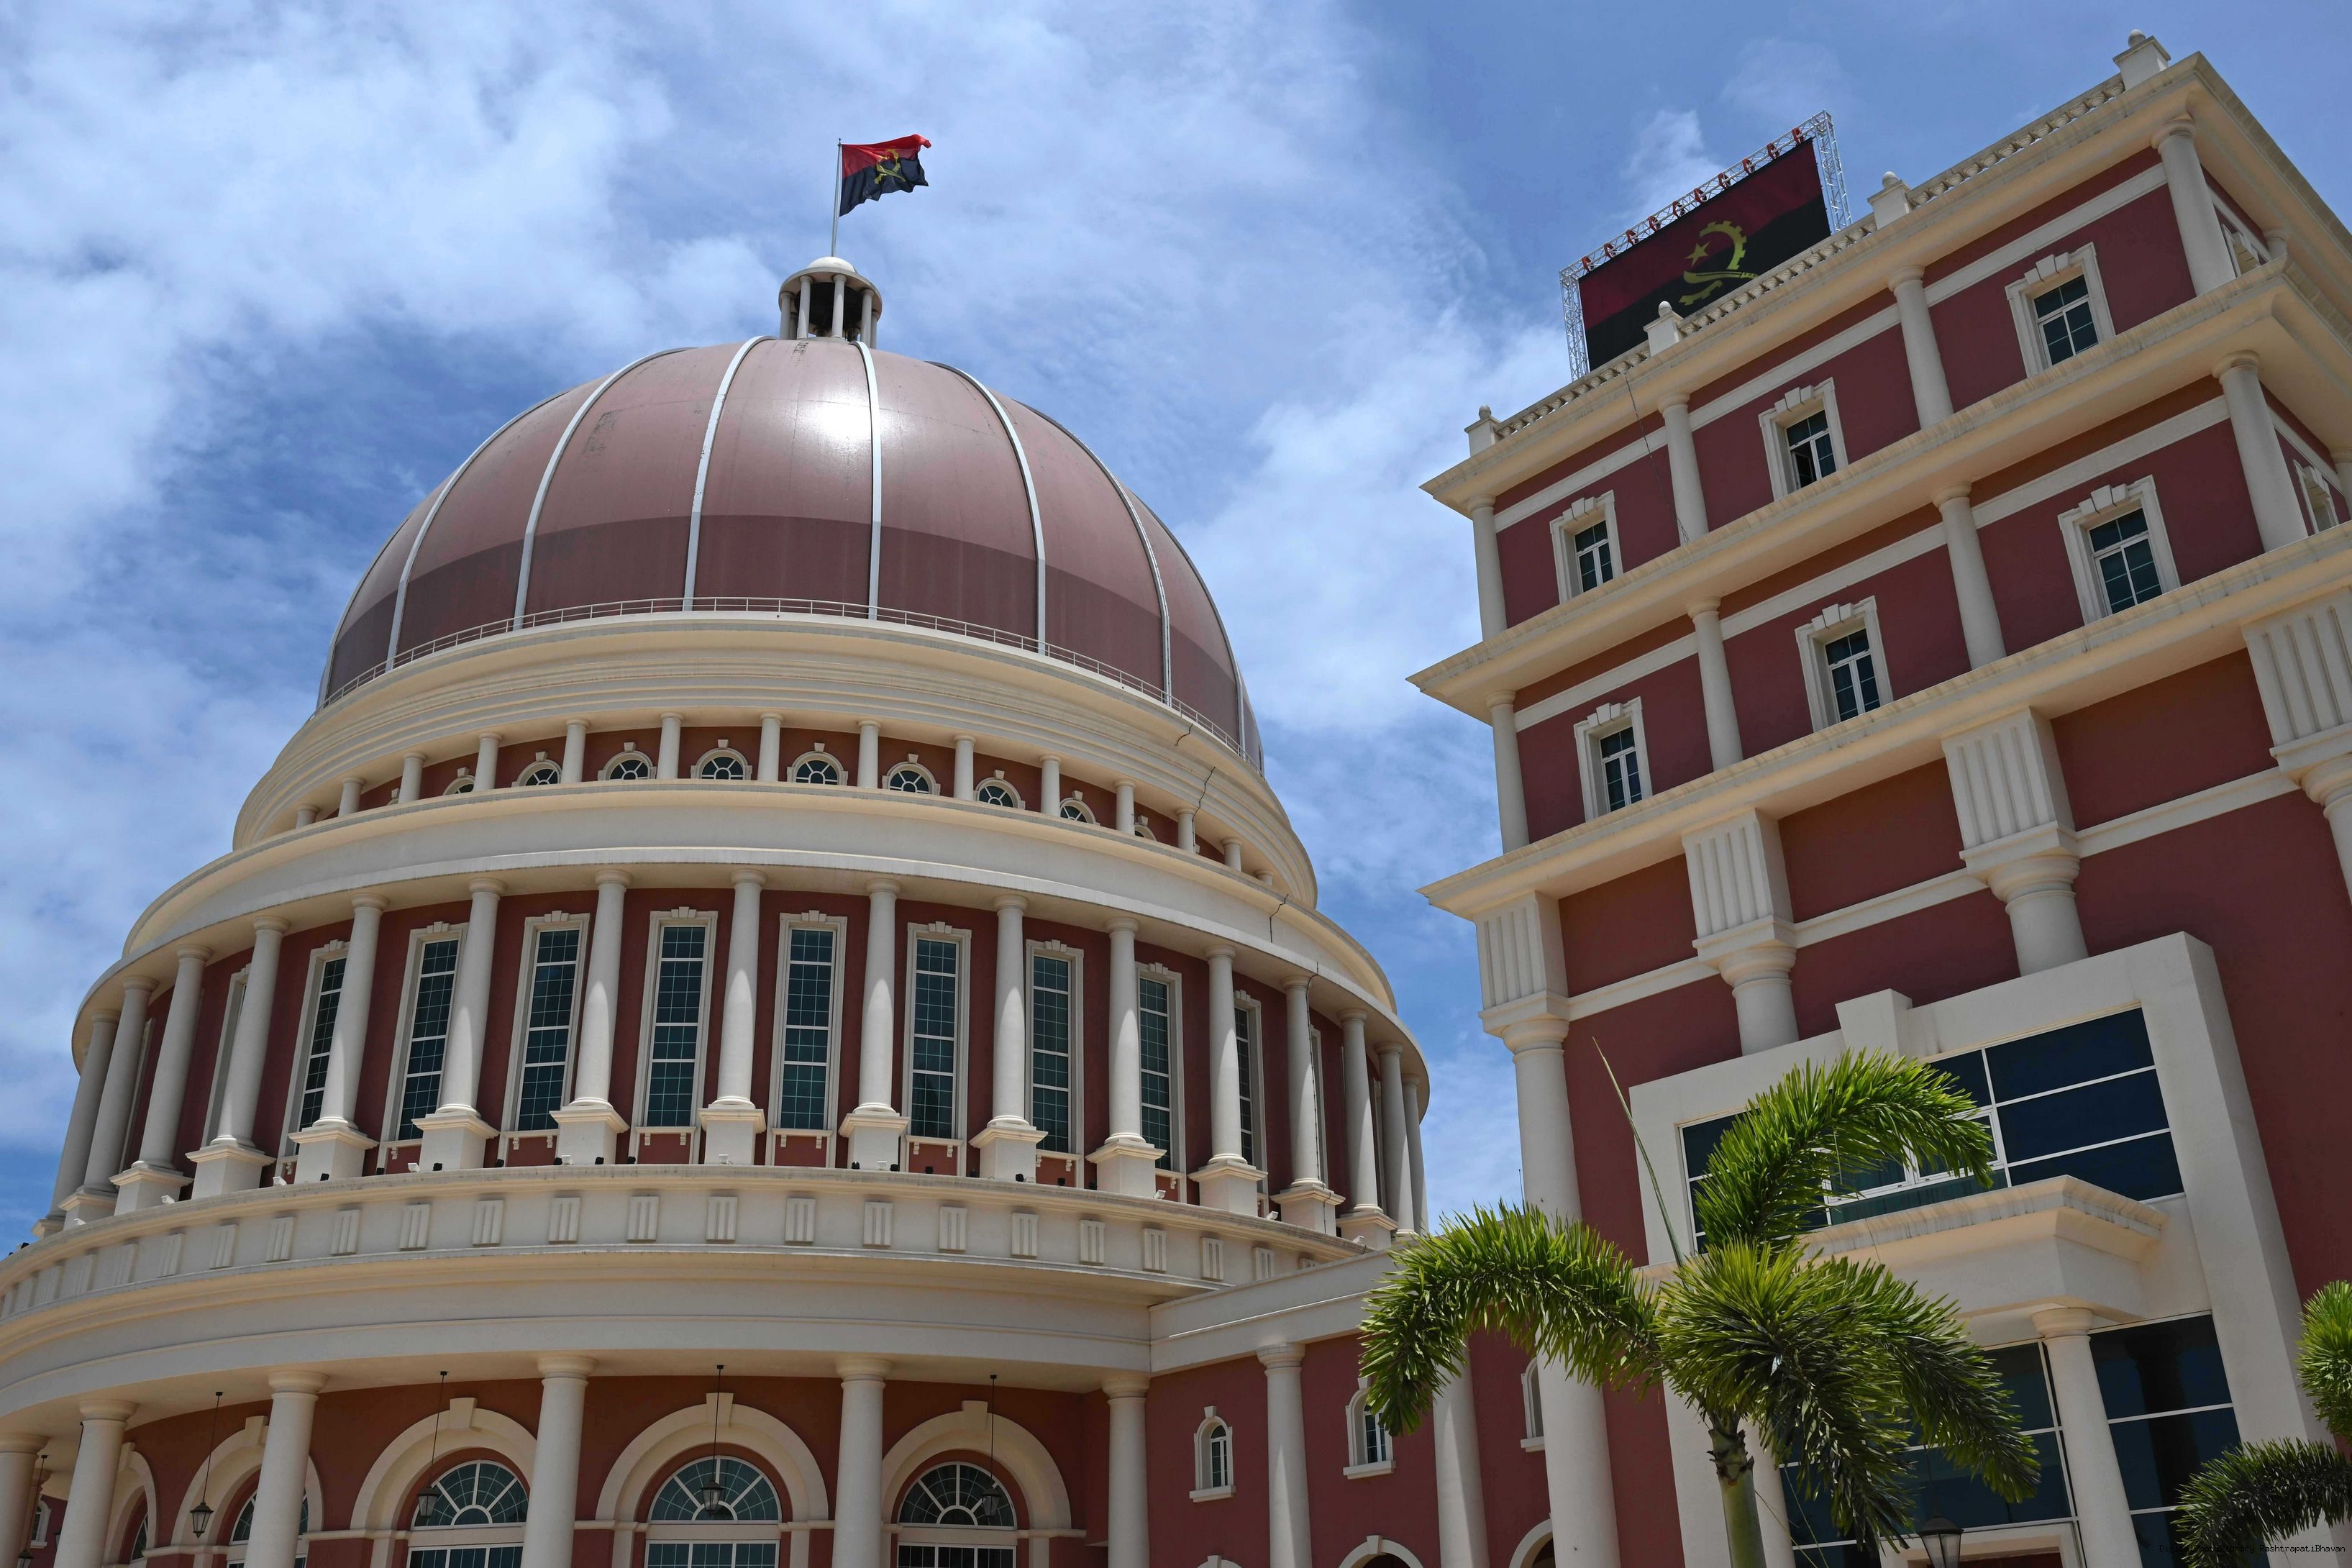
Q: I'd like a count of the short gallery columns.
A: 14